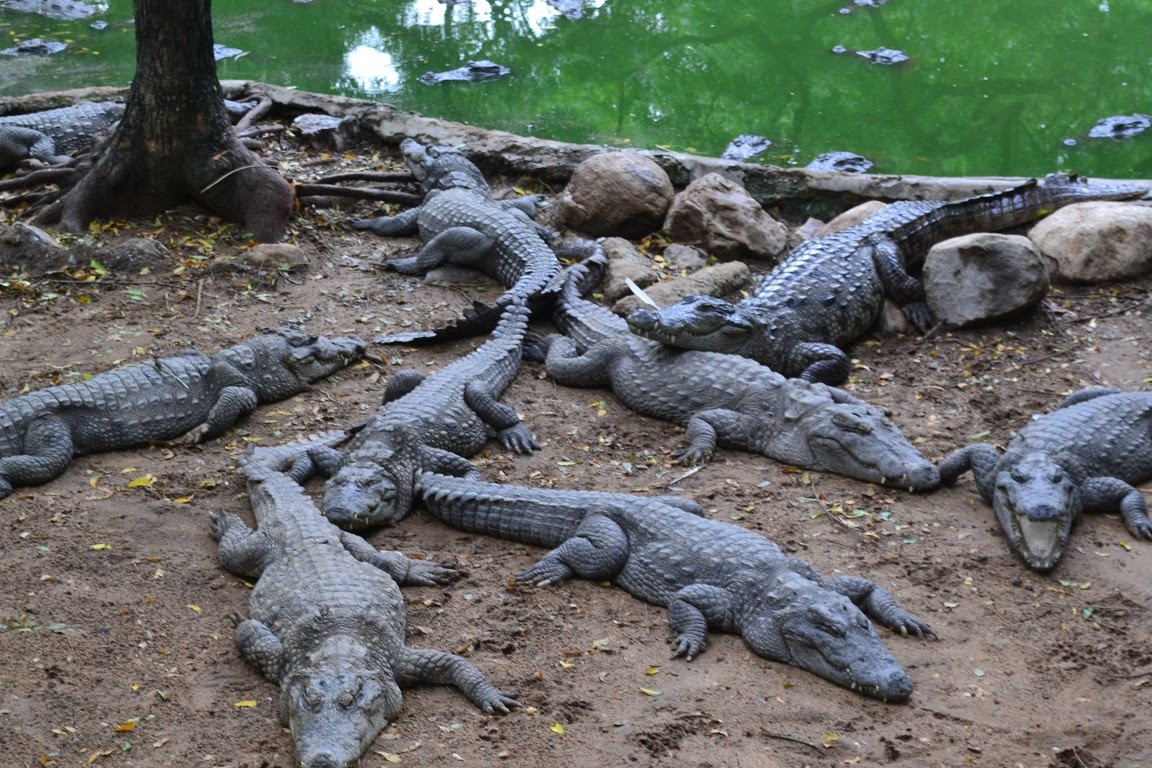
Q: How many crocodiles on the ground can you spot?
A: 9